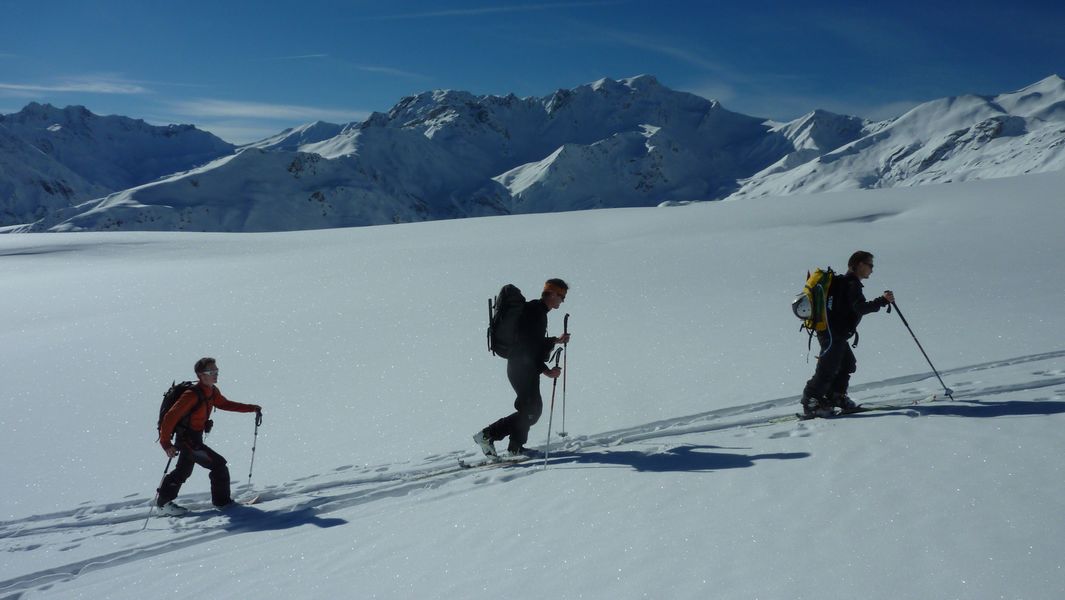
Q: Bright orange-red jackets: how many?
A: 1